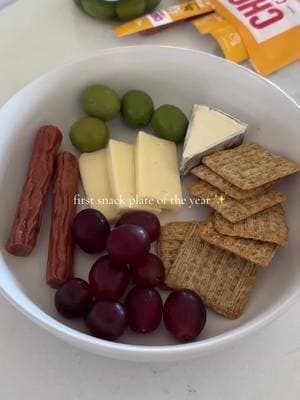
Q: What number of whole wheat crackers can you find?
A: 7